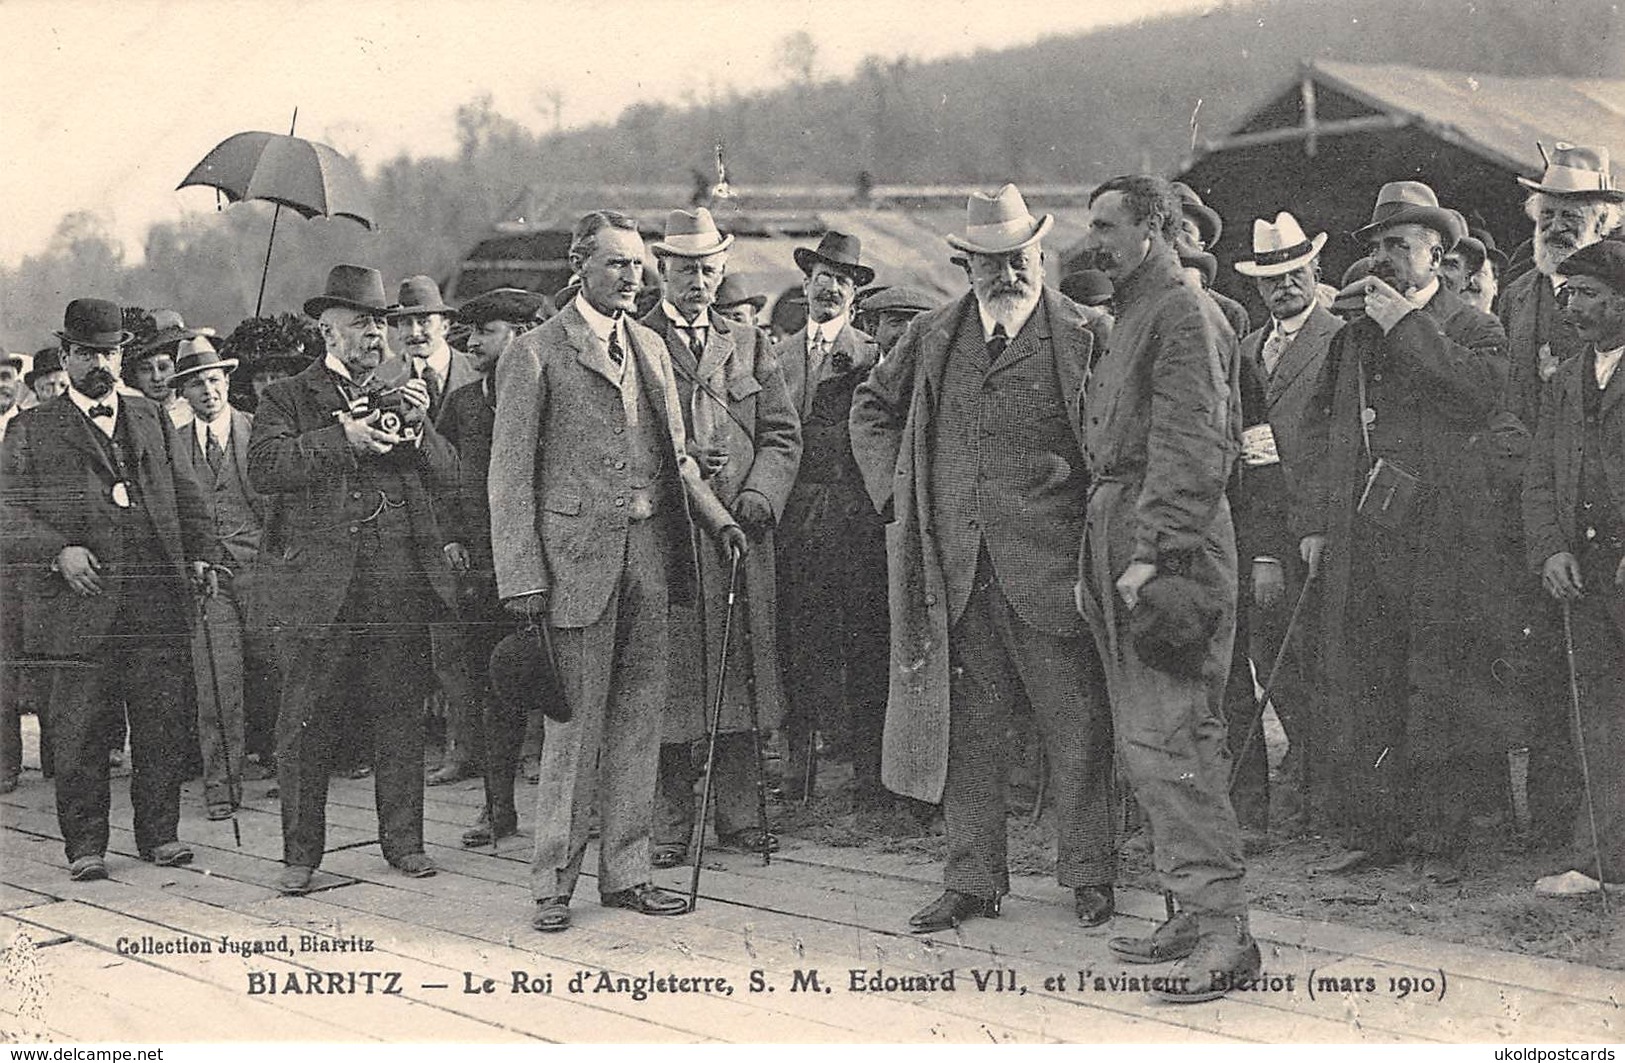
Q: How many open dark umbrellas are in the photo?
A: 1